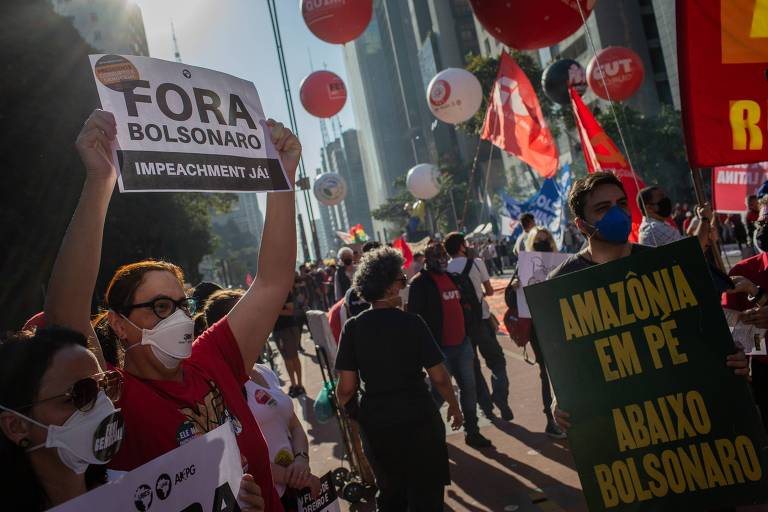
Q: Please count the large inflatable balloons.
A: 8